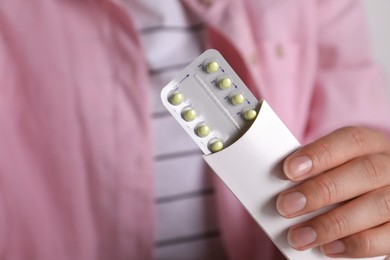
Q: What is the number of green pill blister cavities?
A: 8